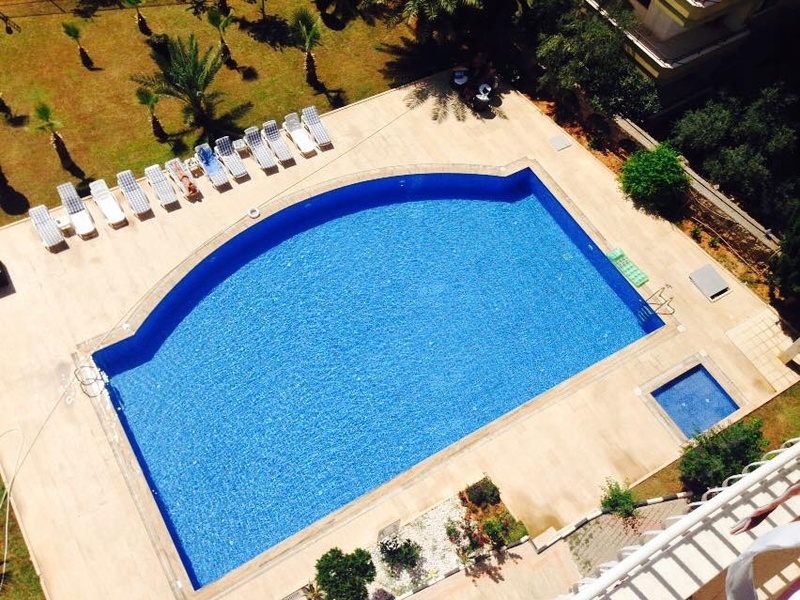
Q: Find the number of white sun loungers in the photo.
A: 12